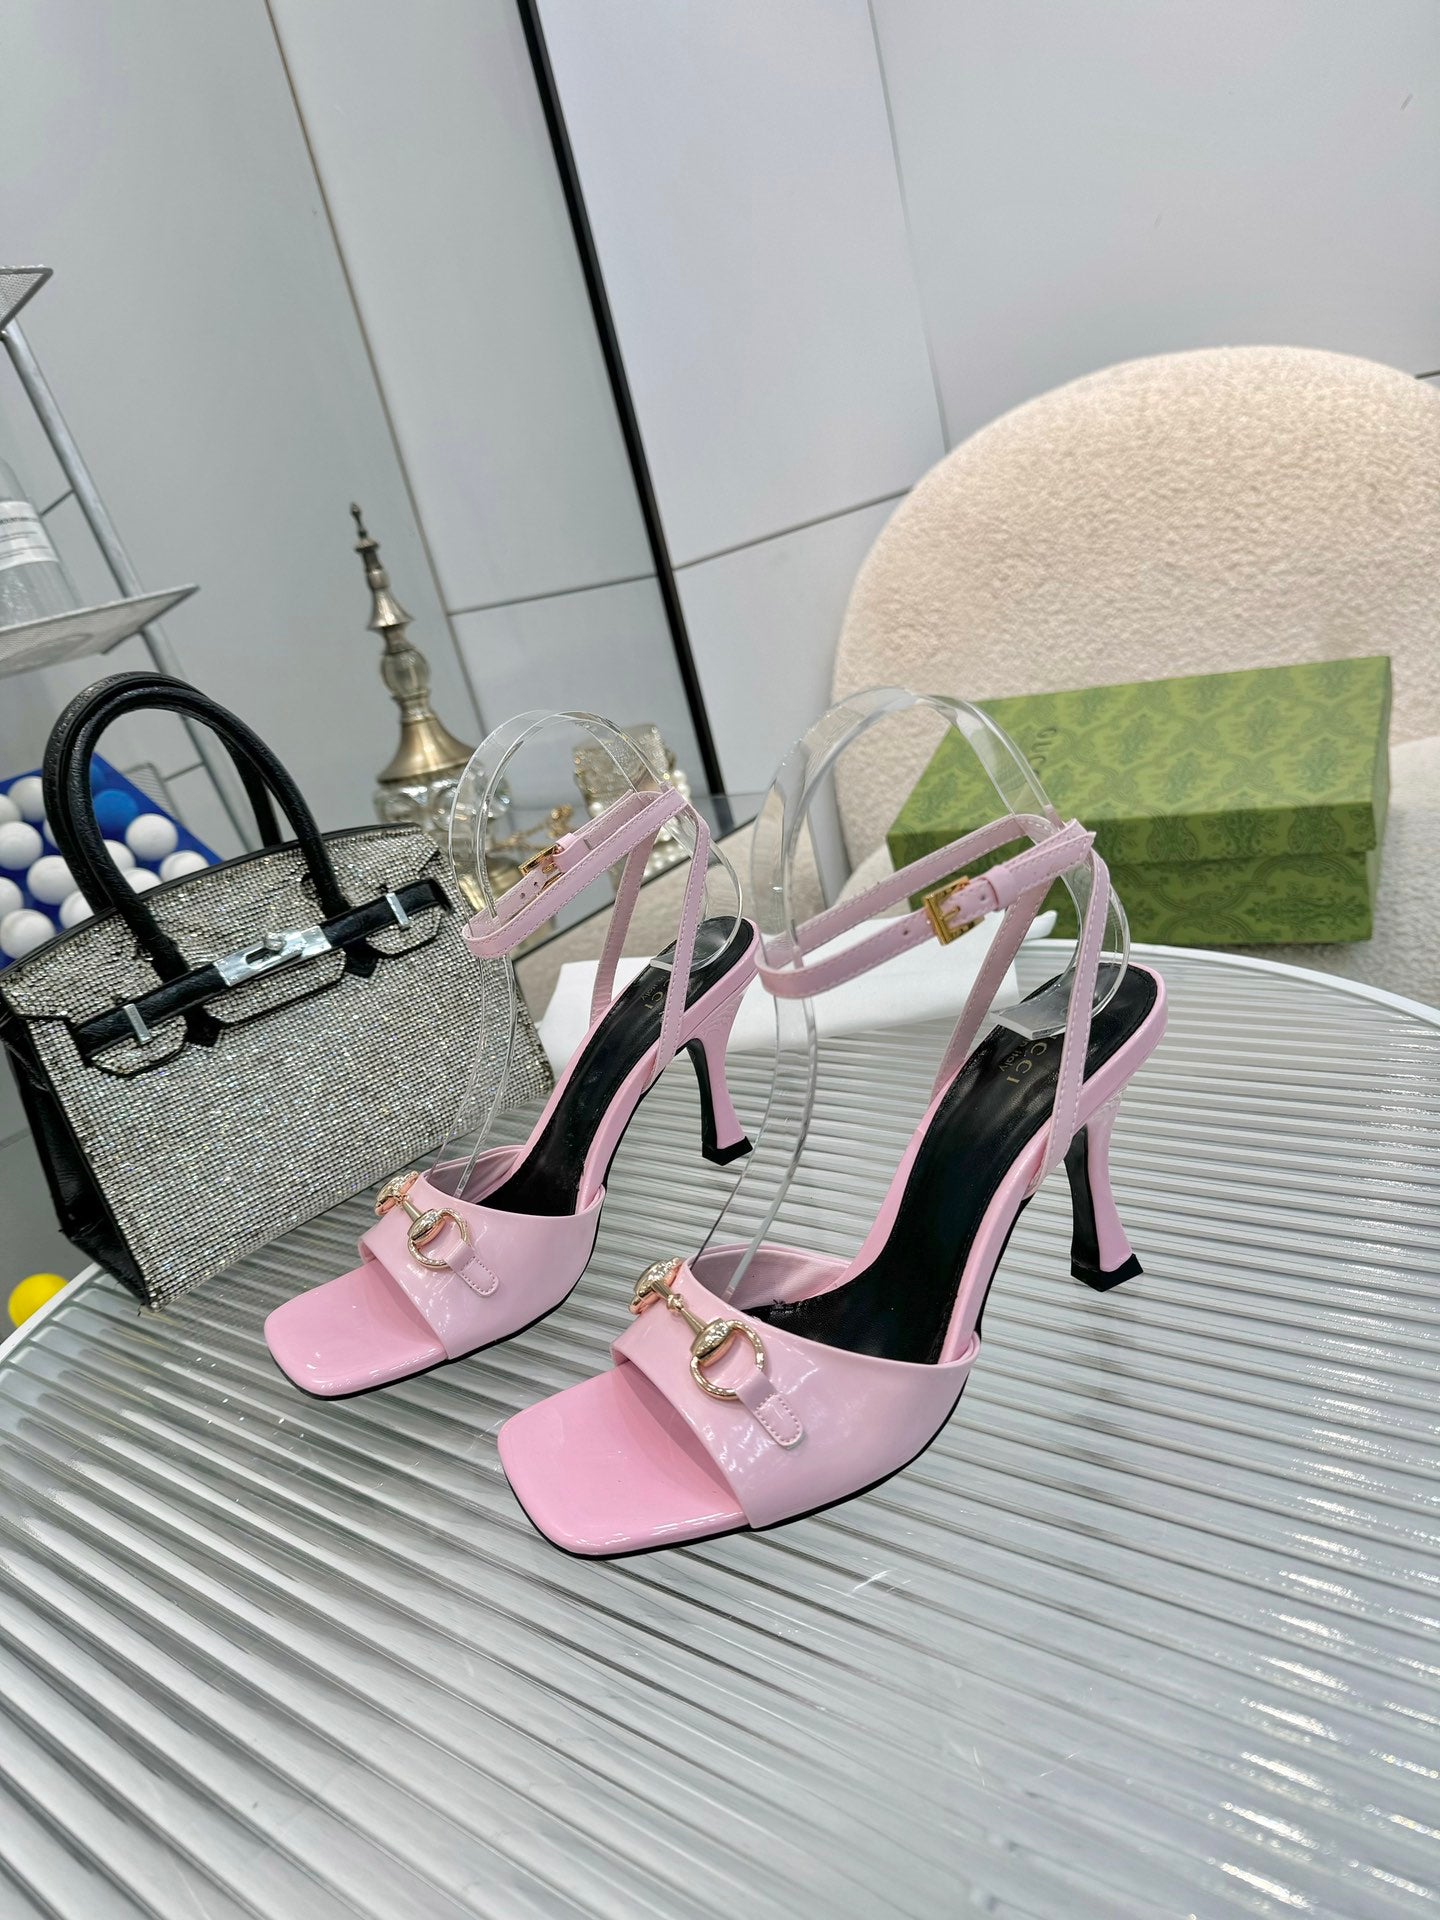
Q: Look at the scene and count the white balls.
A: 12